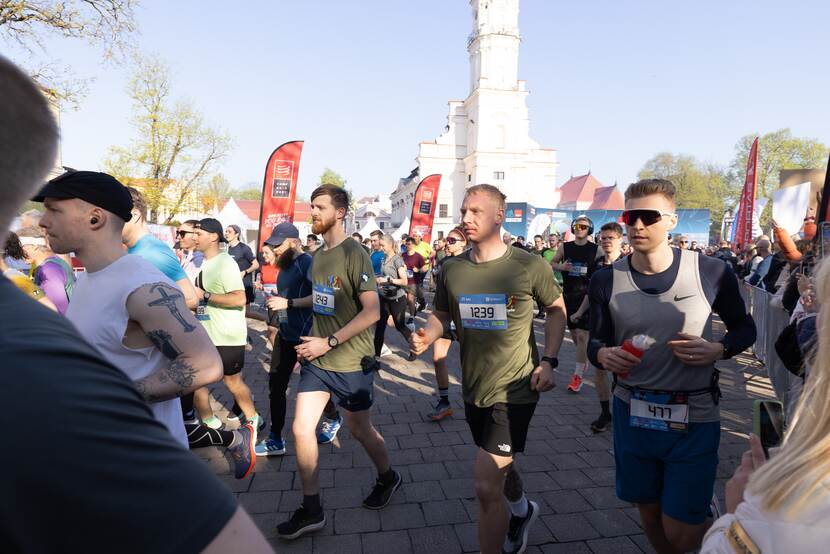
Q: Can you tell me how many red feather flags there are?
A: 3